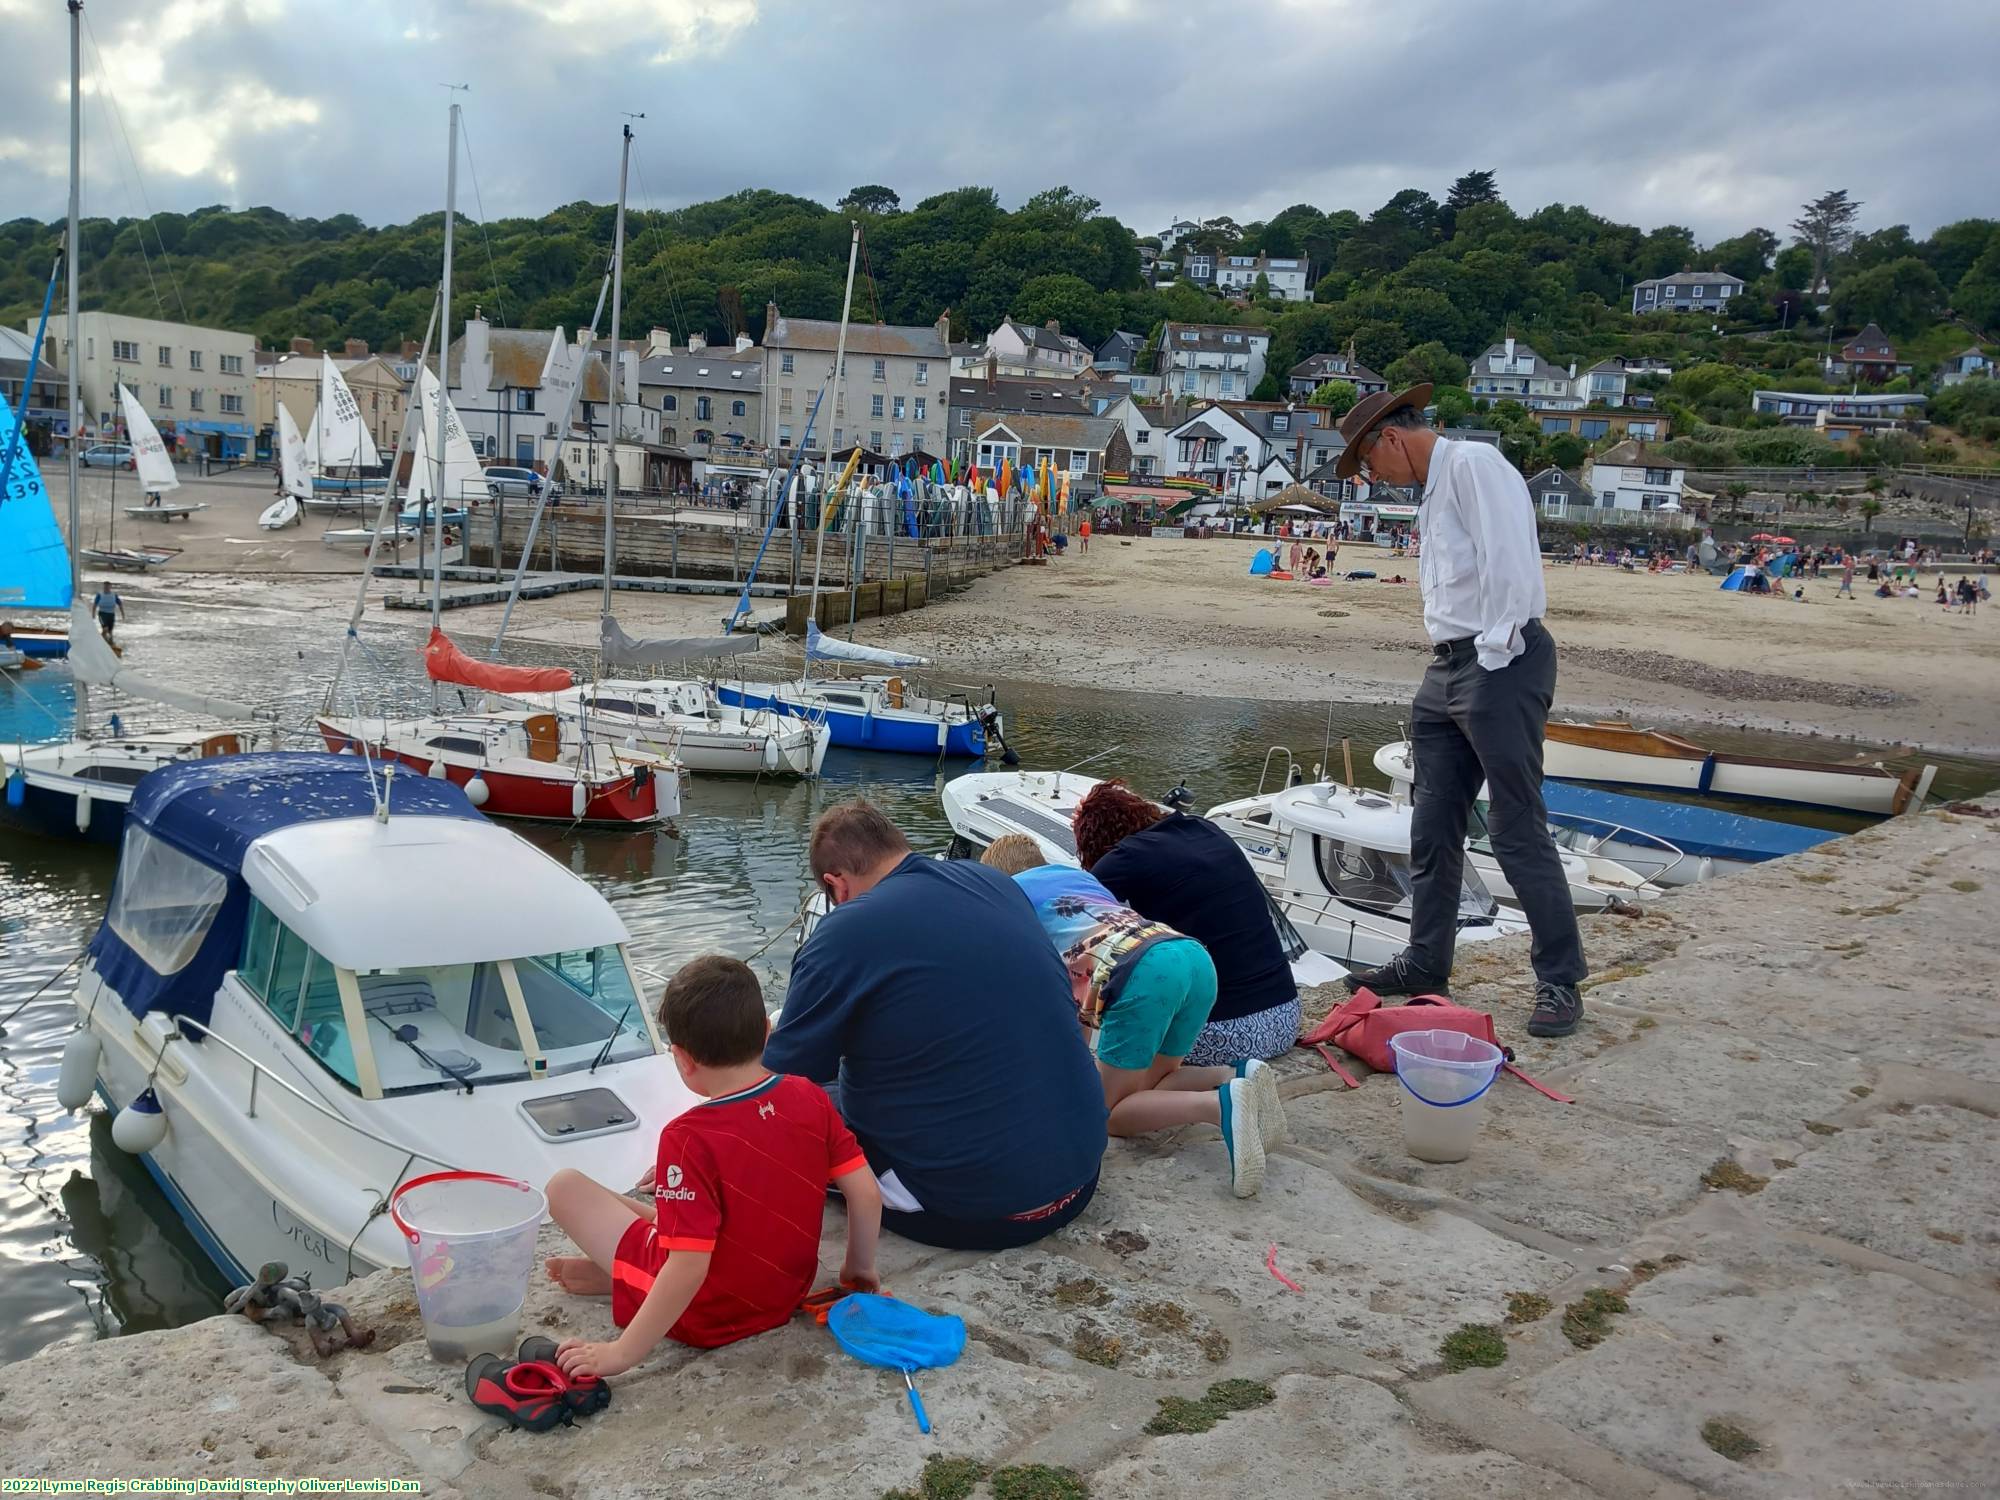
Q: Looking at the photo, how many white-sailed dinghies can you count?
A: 4